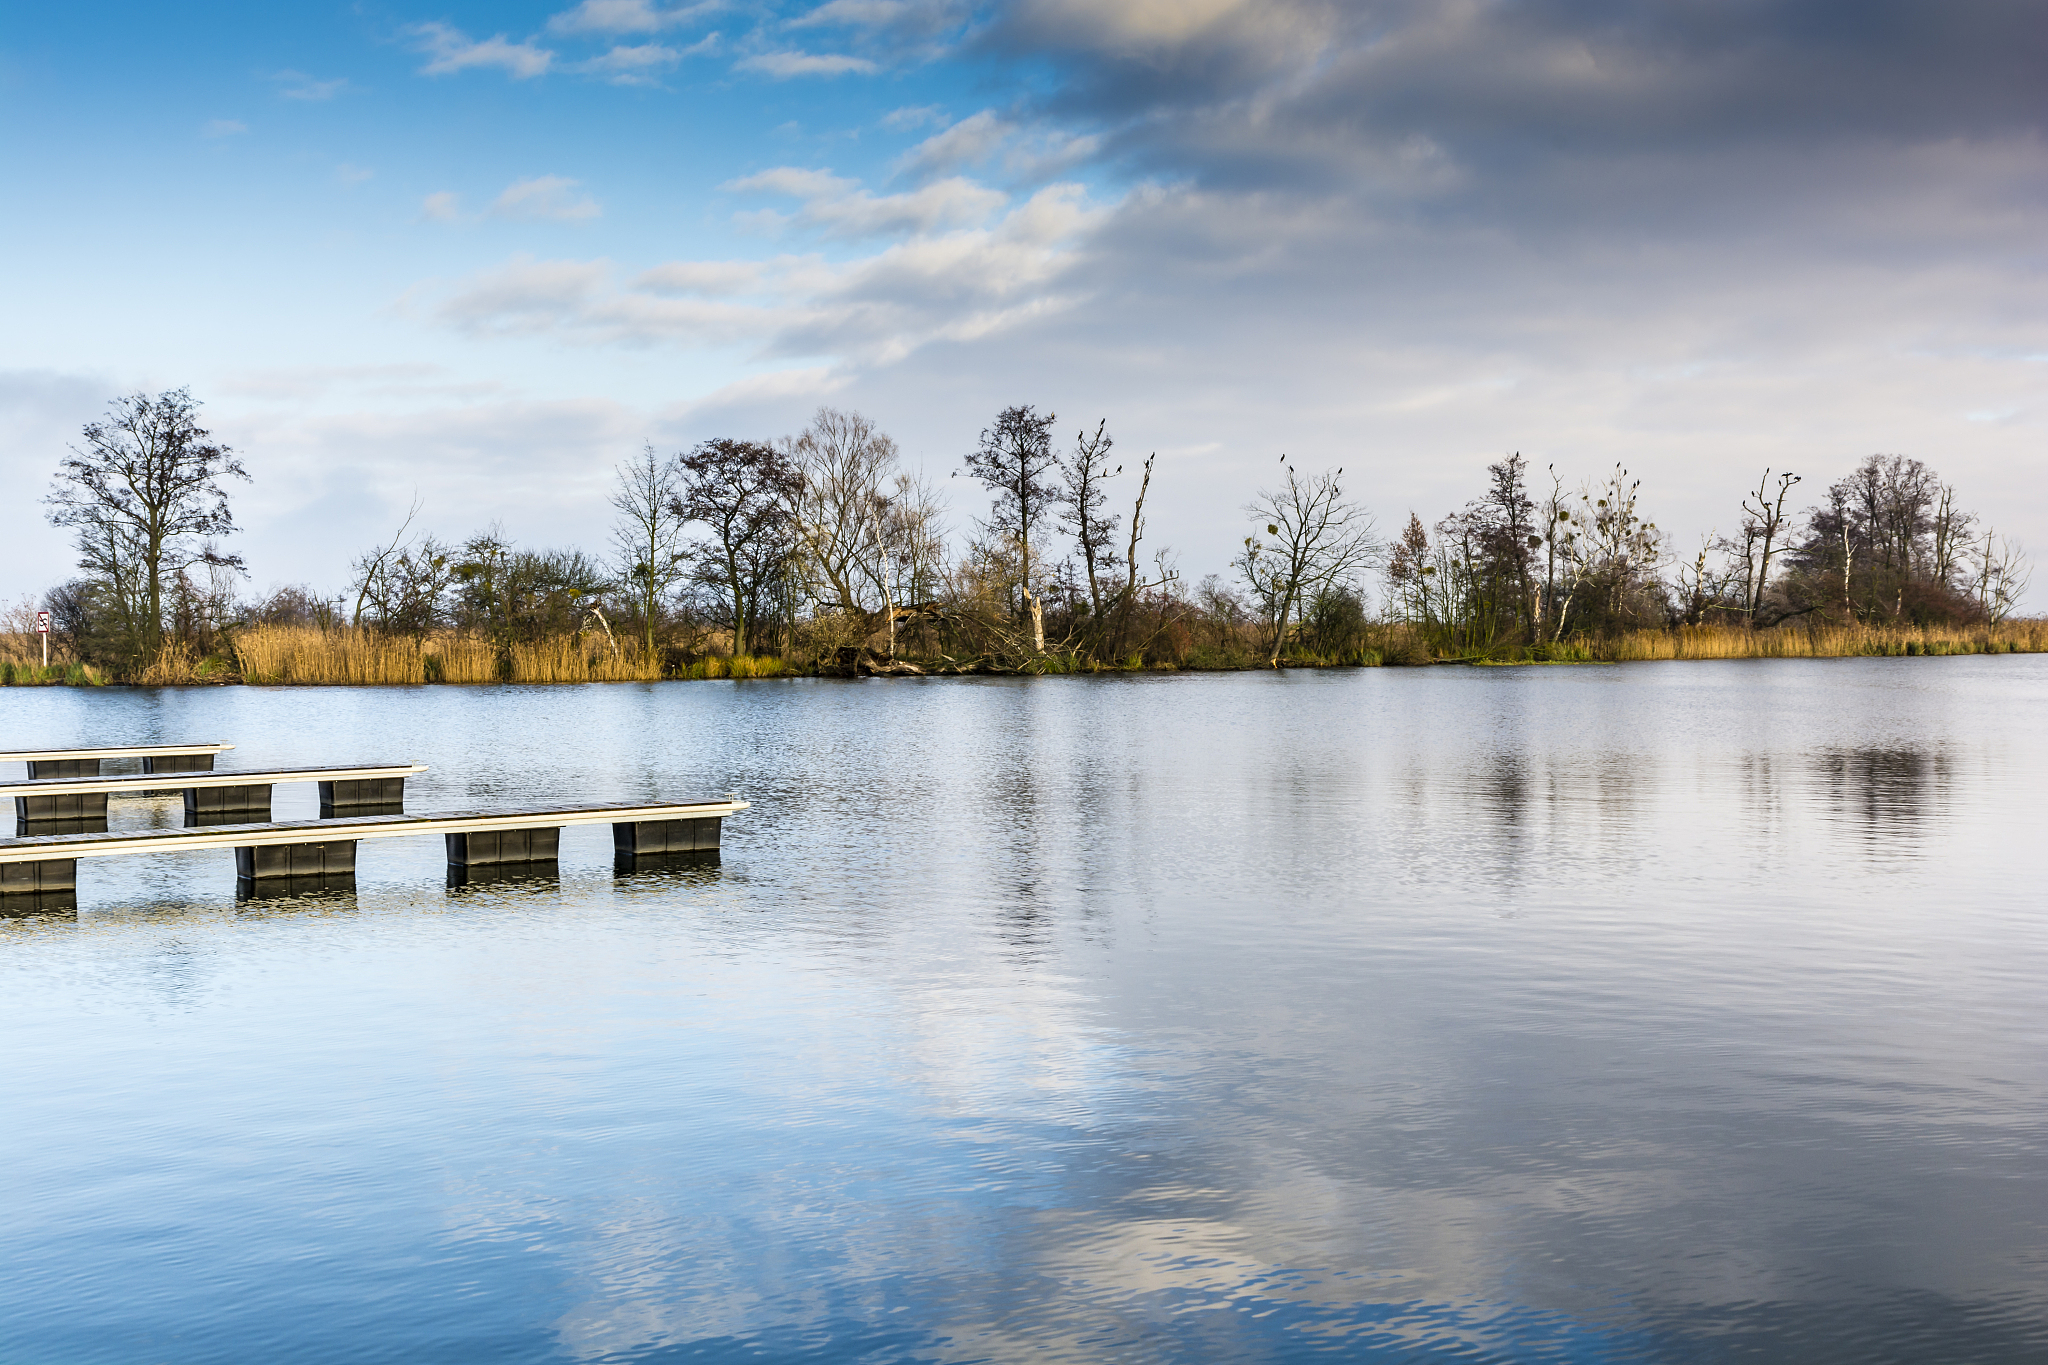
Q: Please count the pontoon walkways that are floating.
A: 3